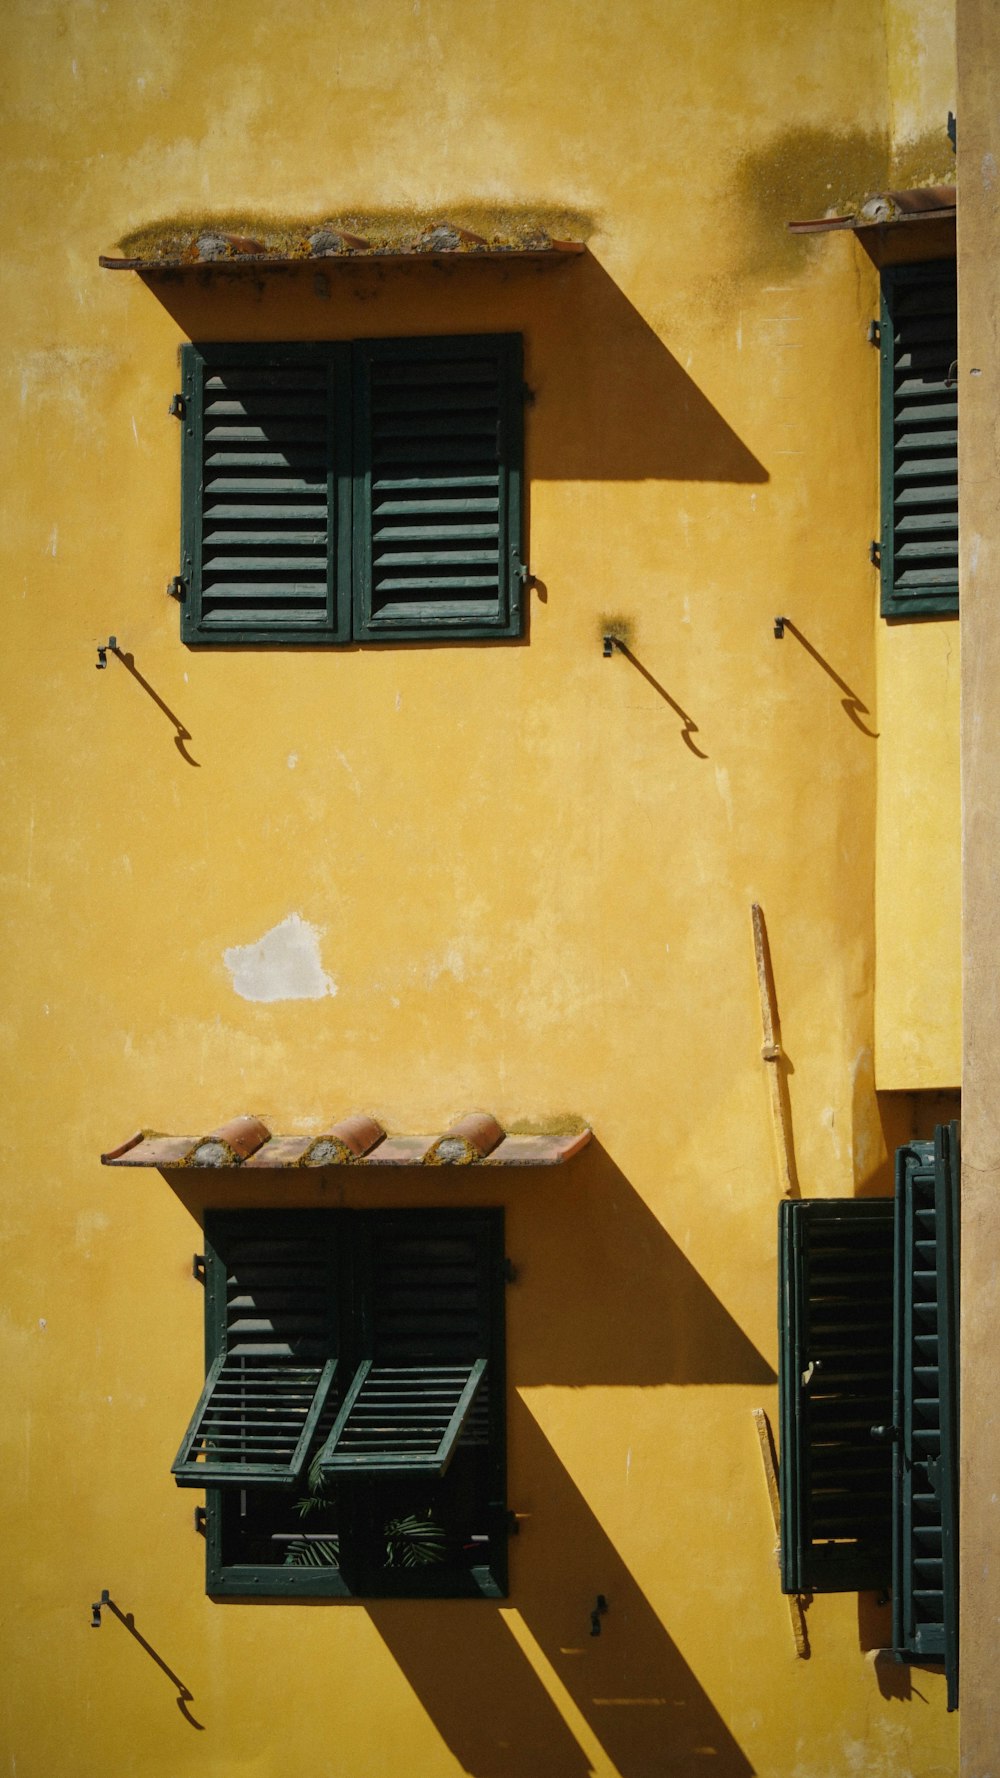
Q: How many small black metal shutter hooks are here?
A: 5